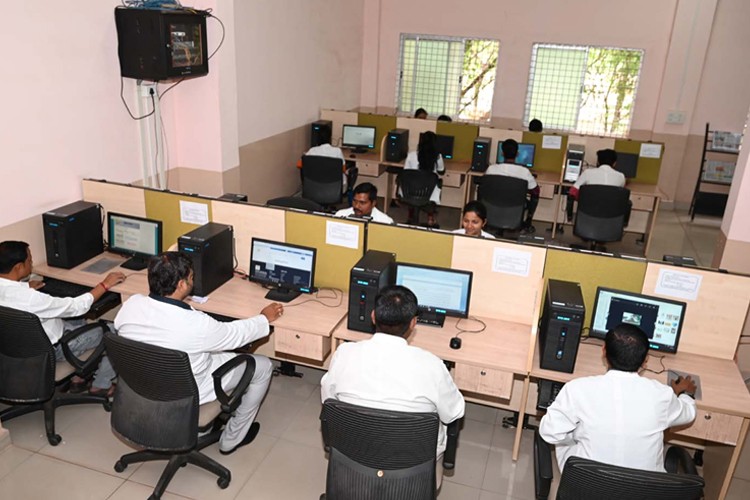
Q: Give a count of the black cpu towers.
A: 7